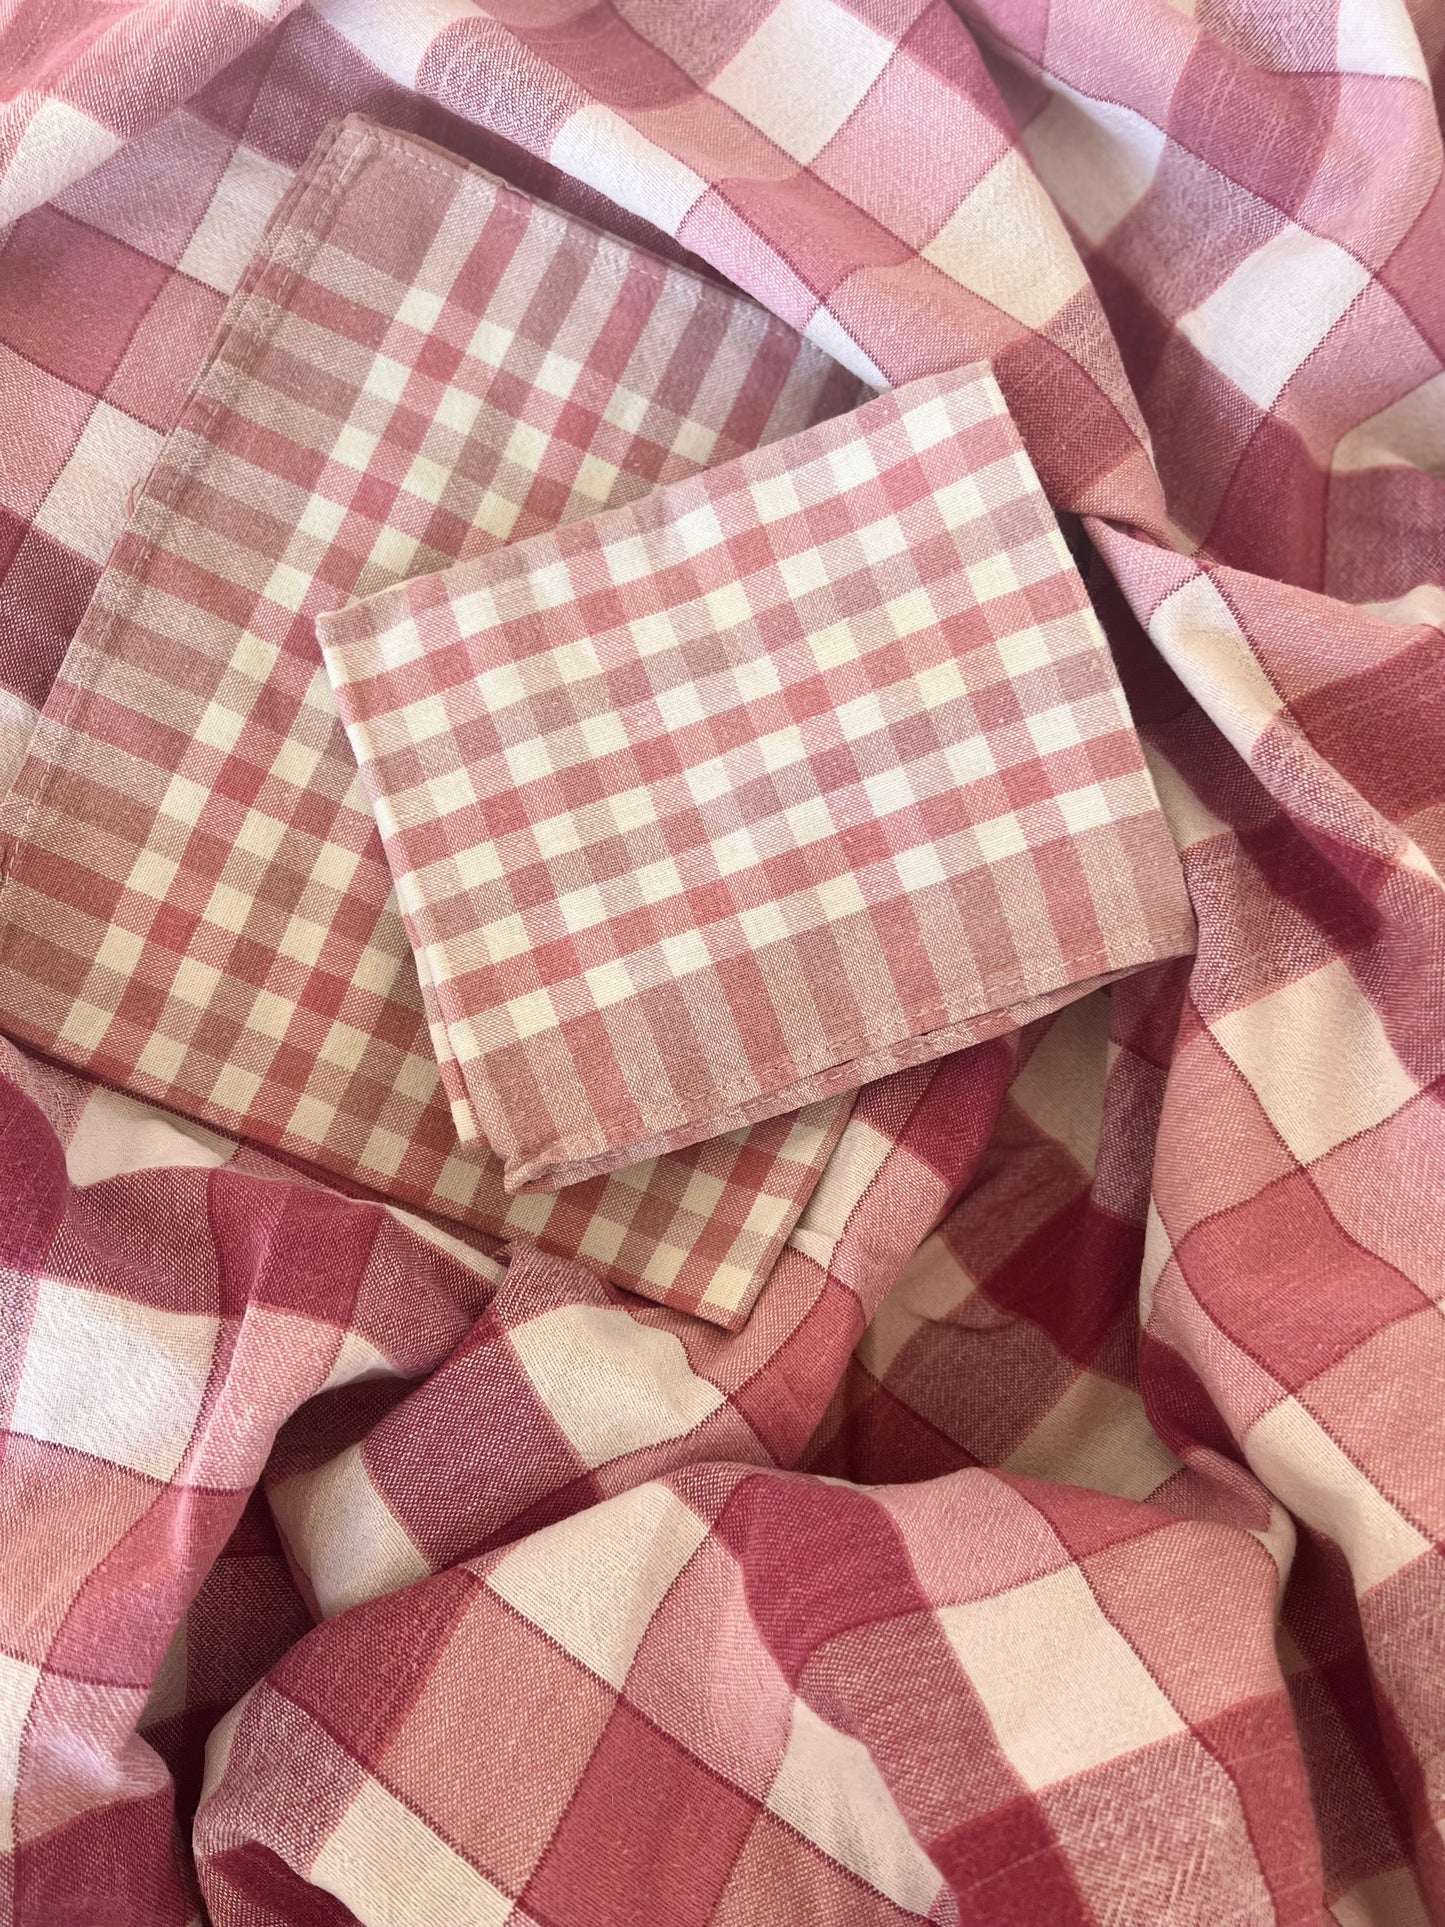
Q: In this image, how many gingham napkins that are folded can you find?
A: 2